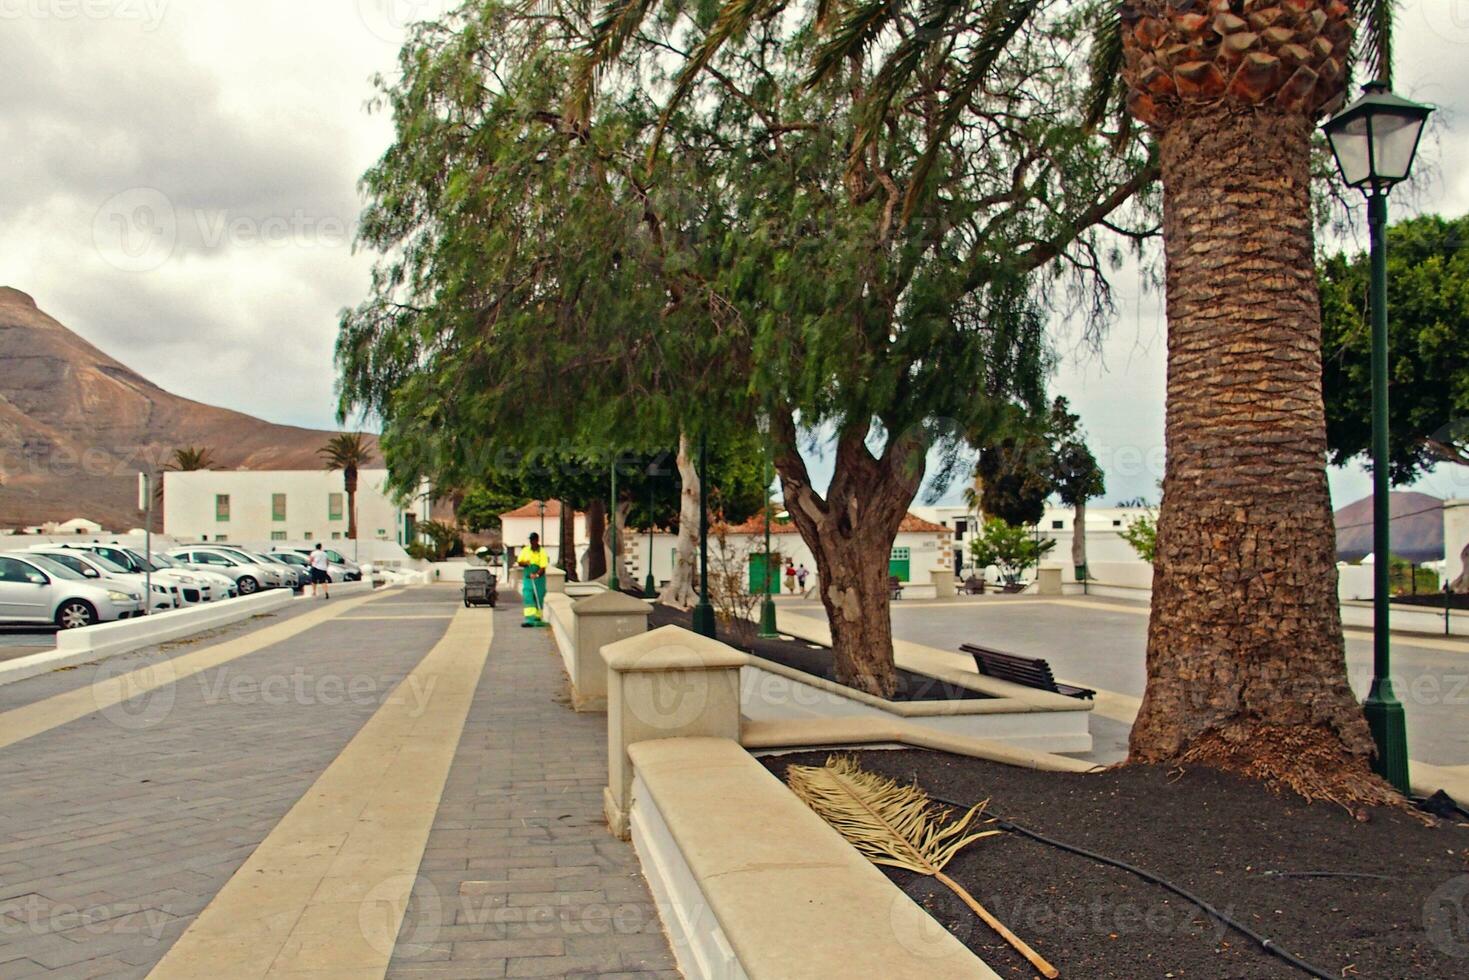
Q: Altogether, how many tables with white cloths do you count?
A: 0